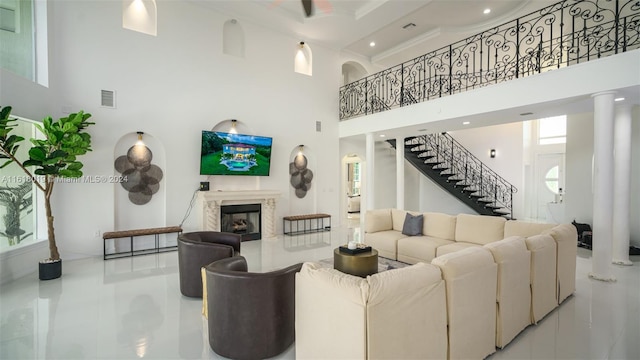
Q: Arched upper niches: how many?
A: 3